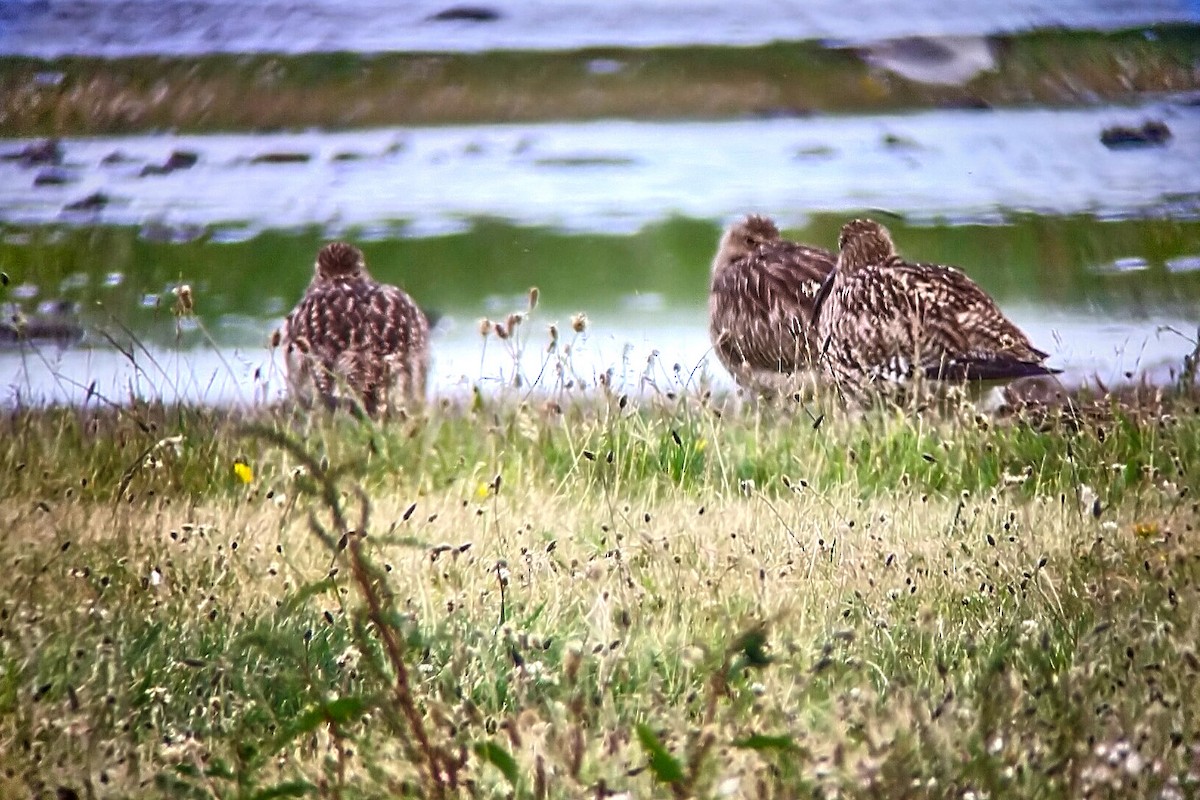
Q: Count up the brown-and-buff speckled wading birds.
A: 3